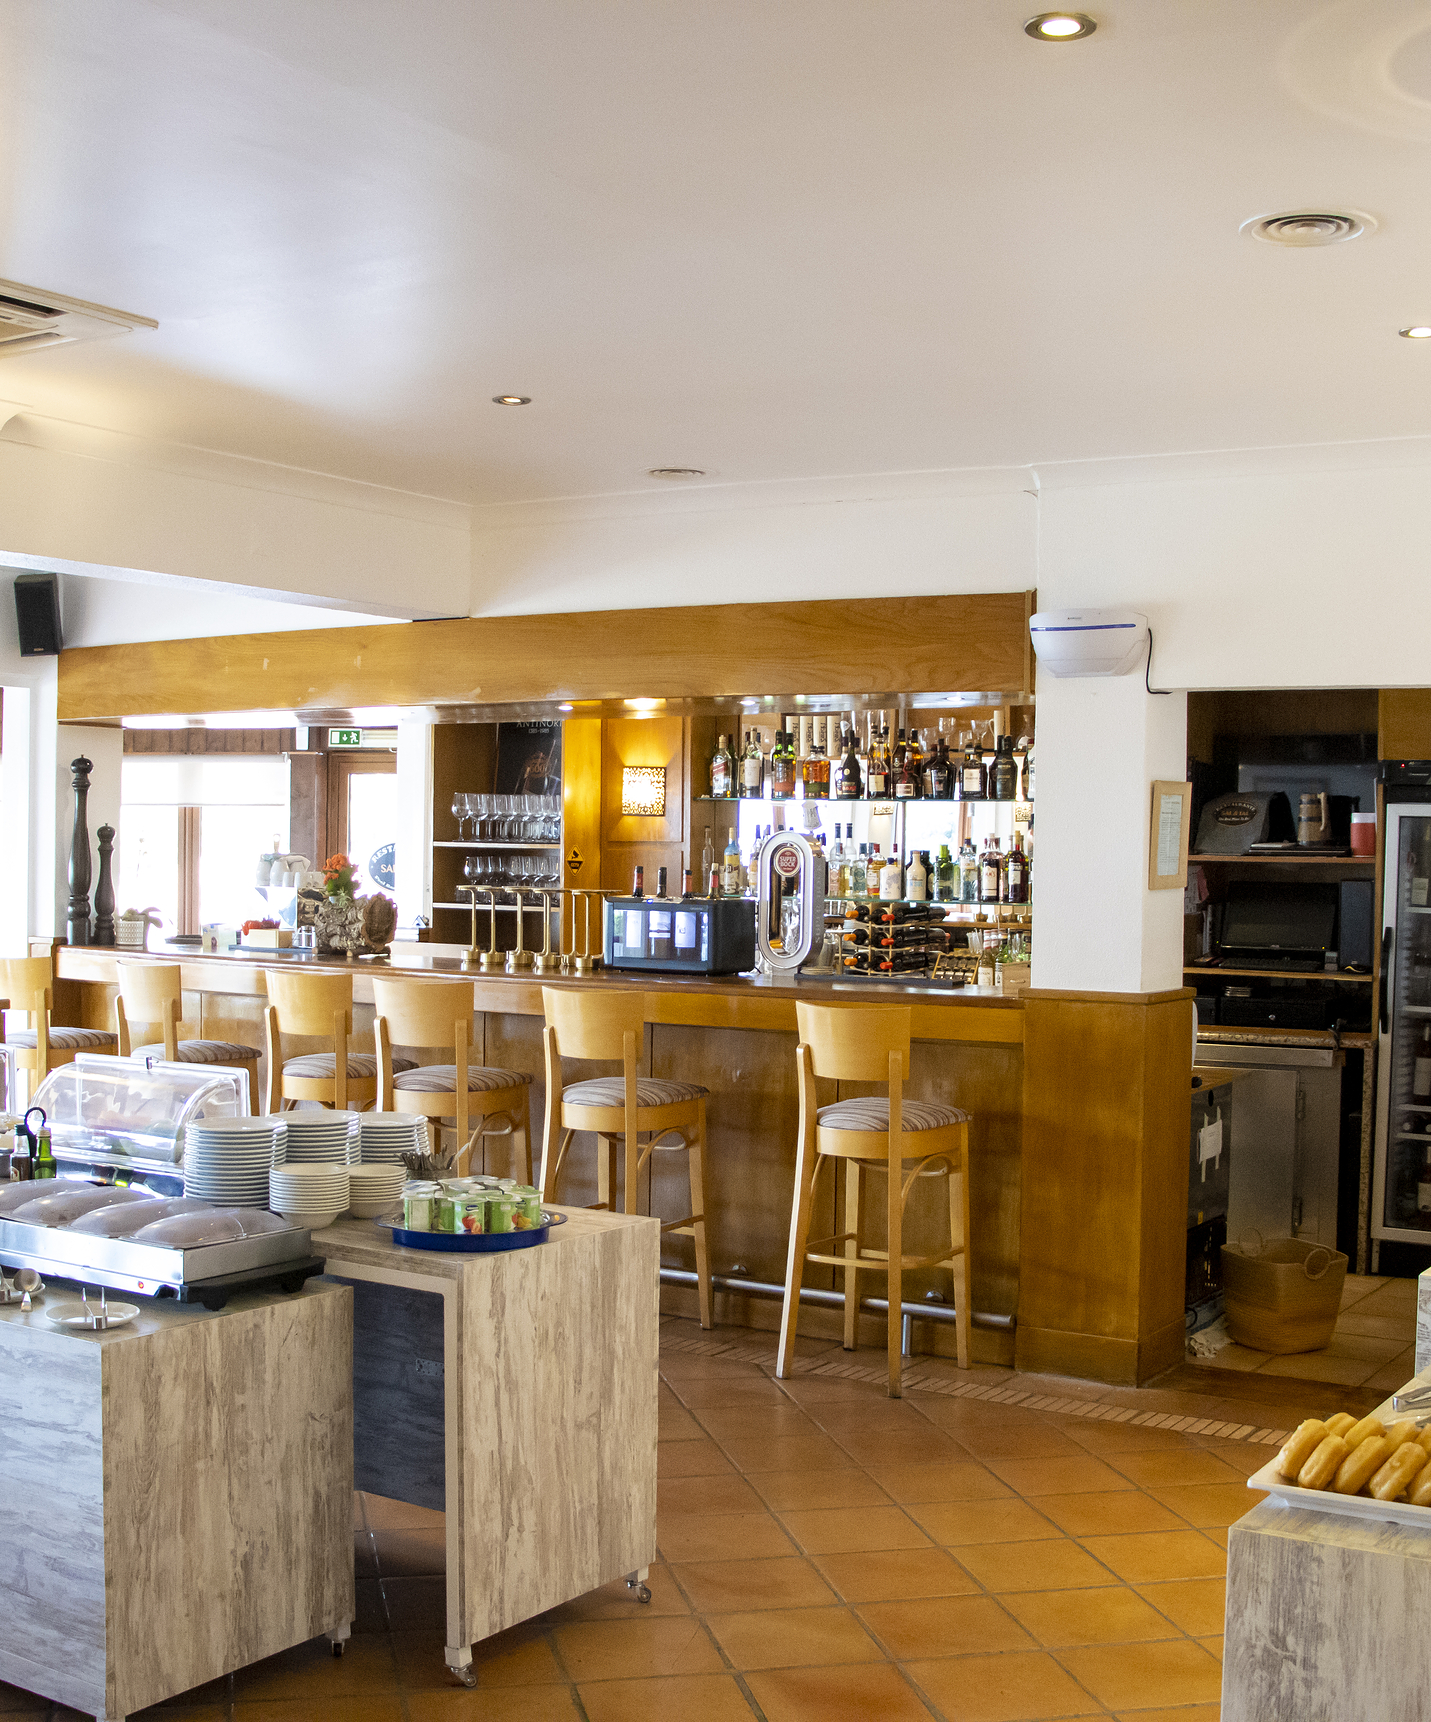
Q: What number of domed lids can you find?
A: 4